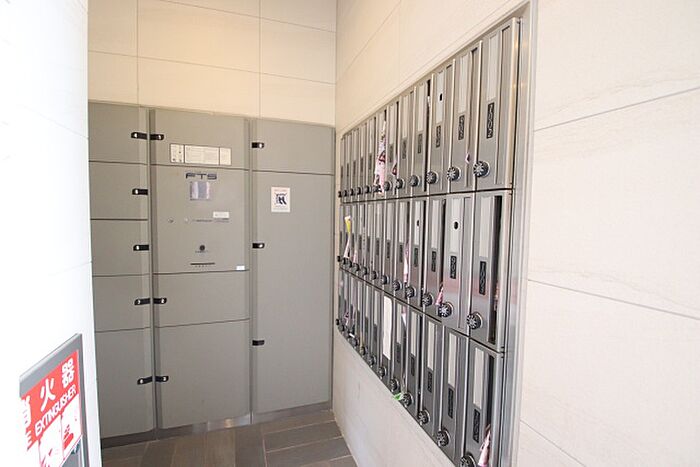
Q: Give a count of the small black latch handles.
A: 11